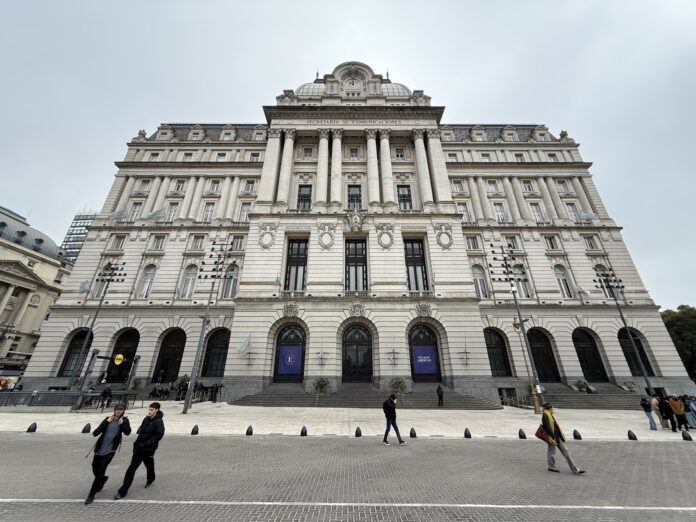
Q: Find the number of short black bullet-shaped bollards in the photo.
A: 12